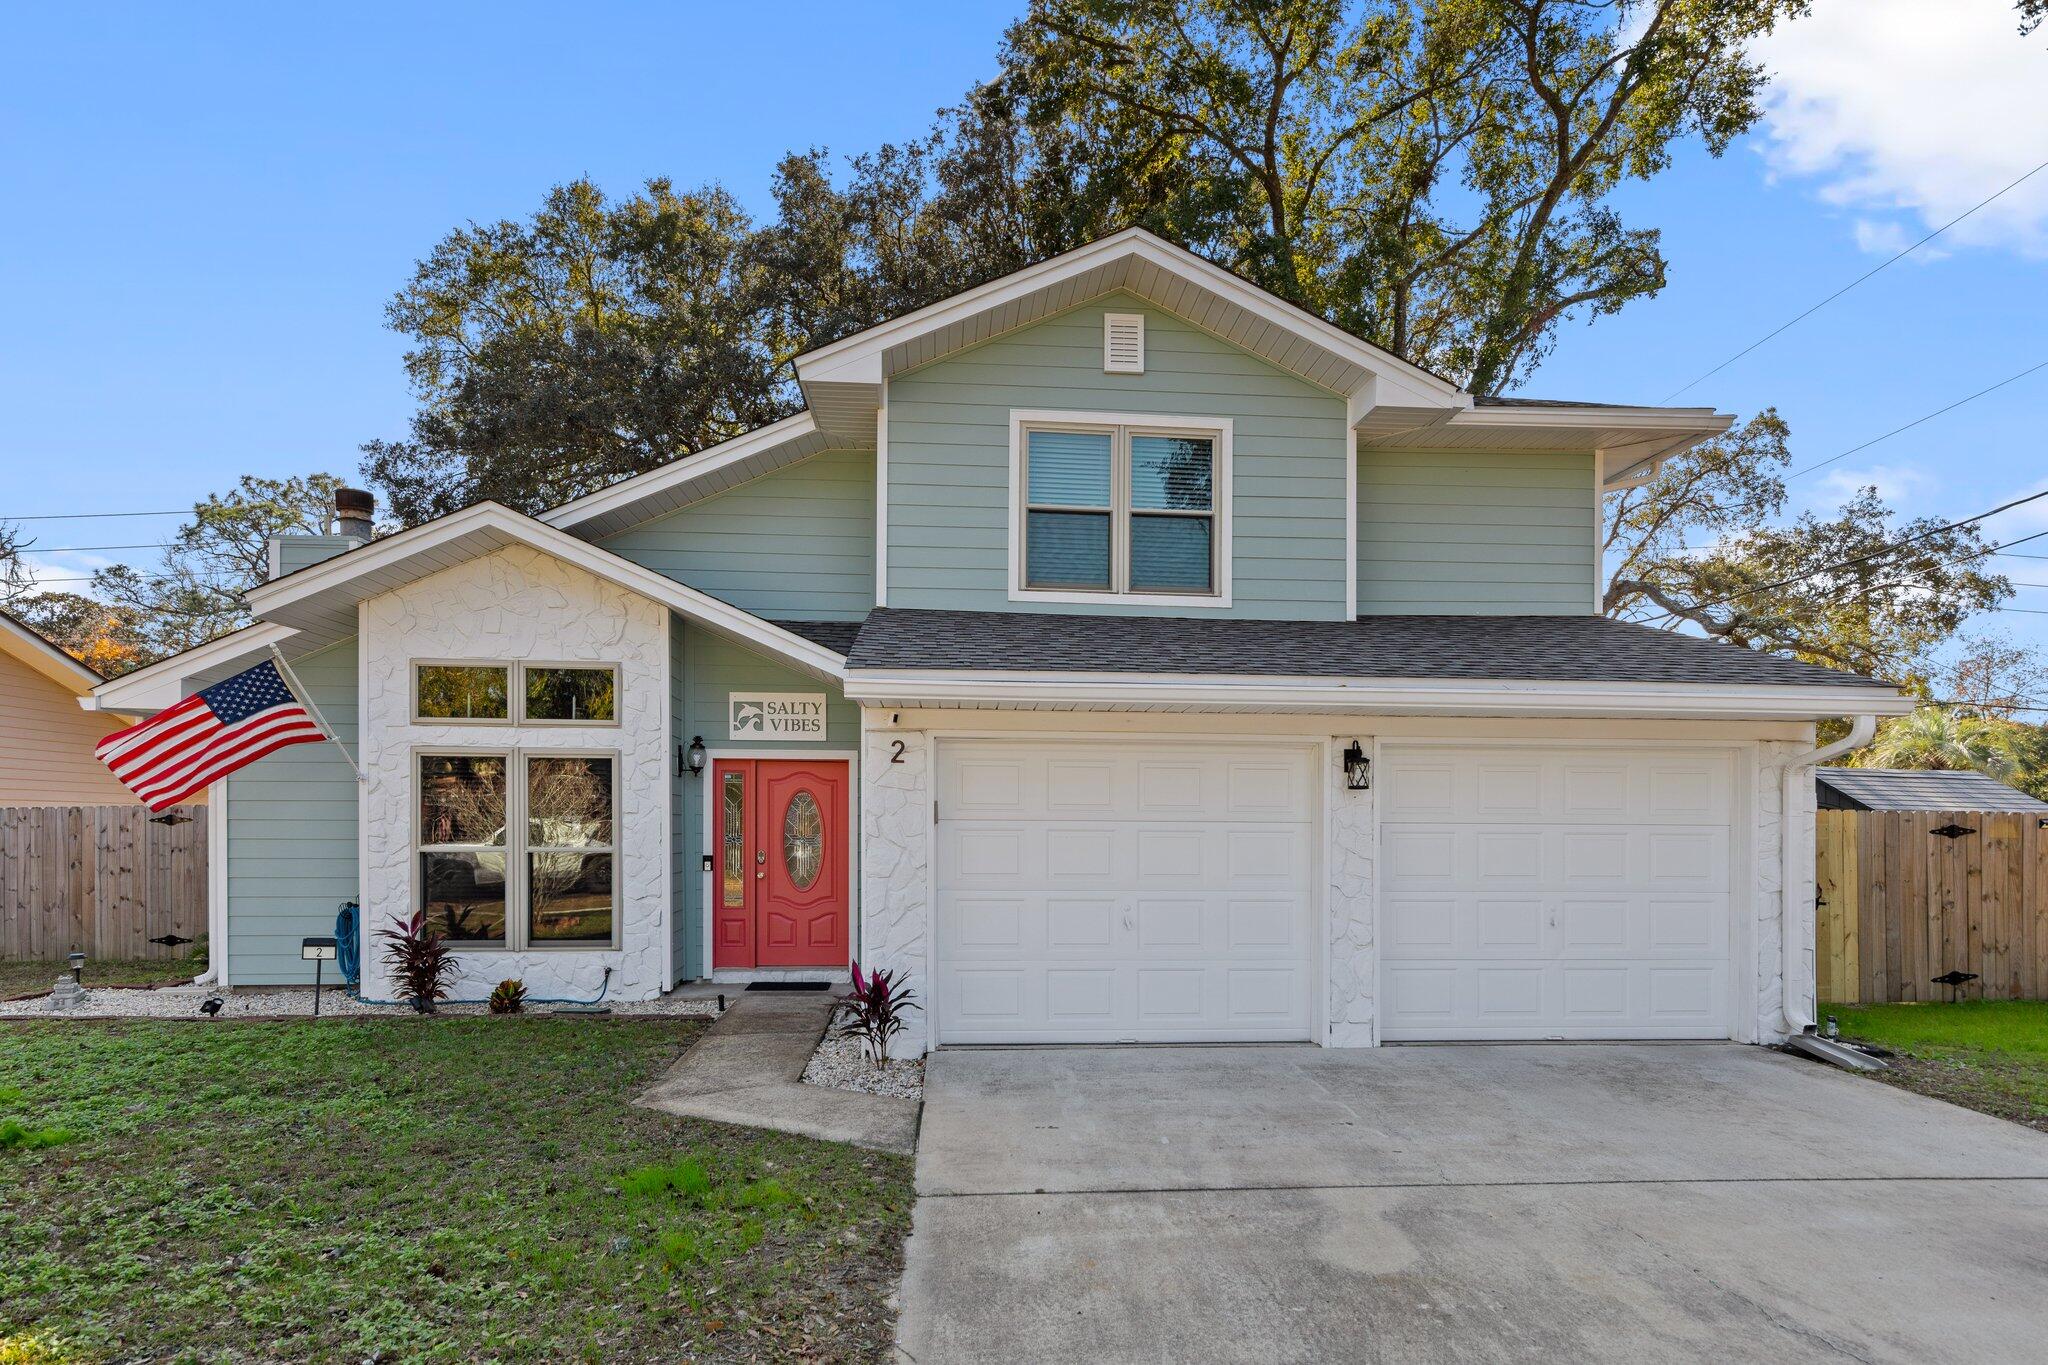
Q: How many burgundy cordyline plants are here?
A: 2